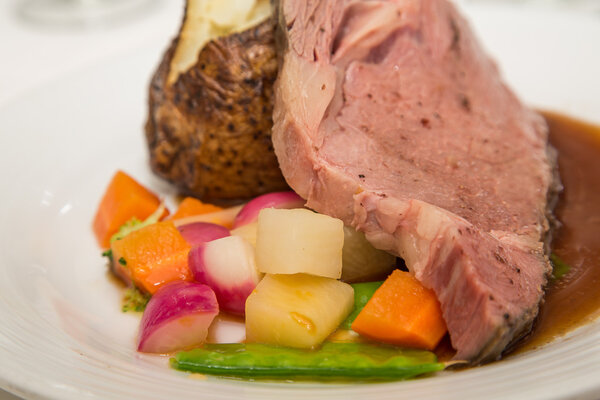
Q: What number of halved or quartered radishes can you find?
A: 4